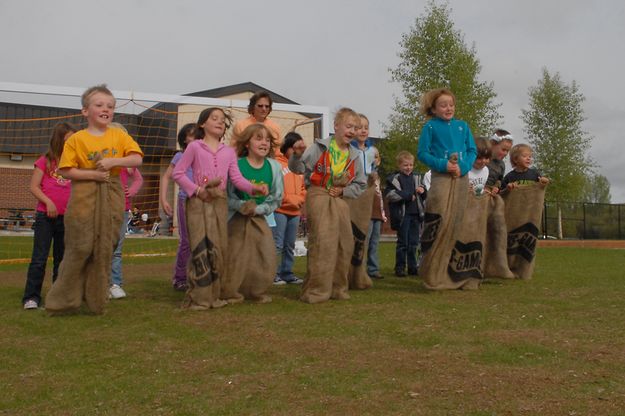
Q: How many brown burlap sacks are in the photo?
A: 9